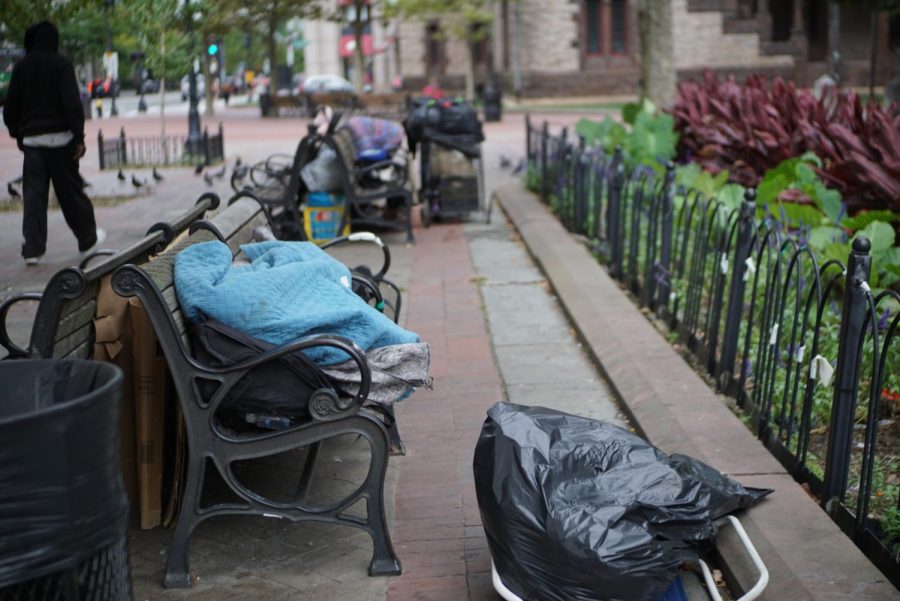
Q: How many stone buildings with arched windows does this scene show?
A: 1